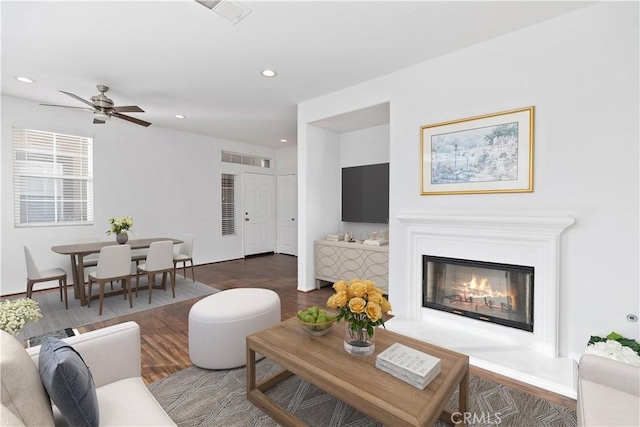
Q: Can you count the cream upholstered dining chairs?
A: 6